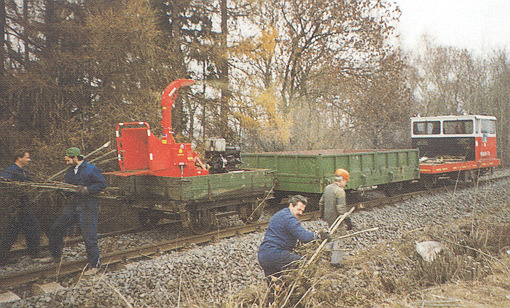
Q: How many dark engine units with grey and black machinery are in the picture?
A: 1